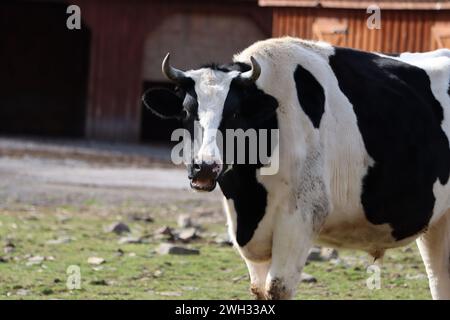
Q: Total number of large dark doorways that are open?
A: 2